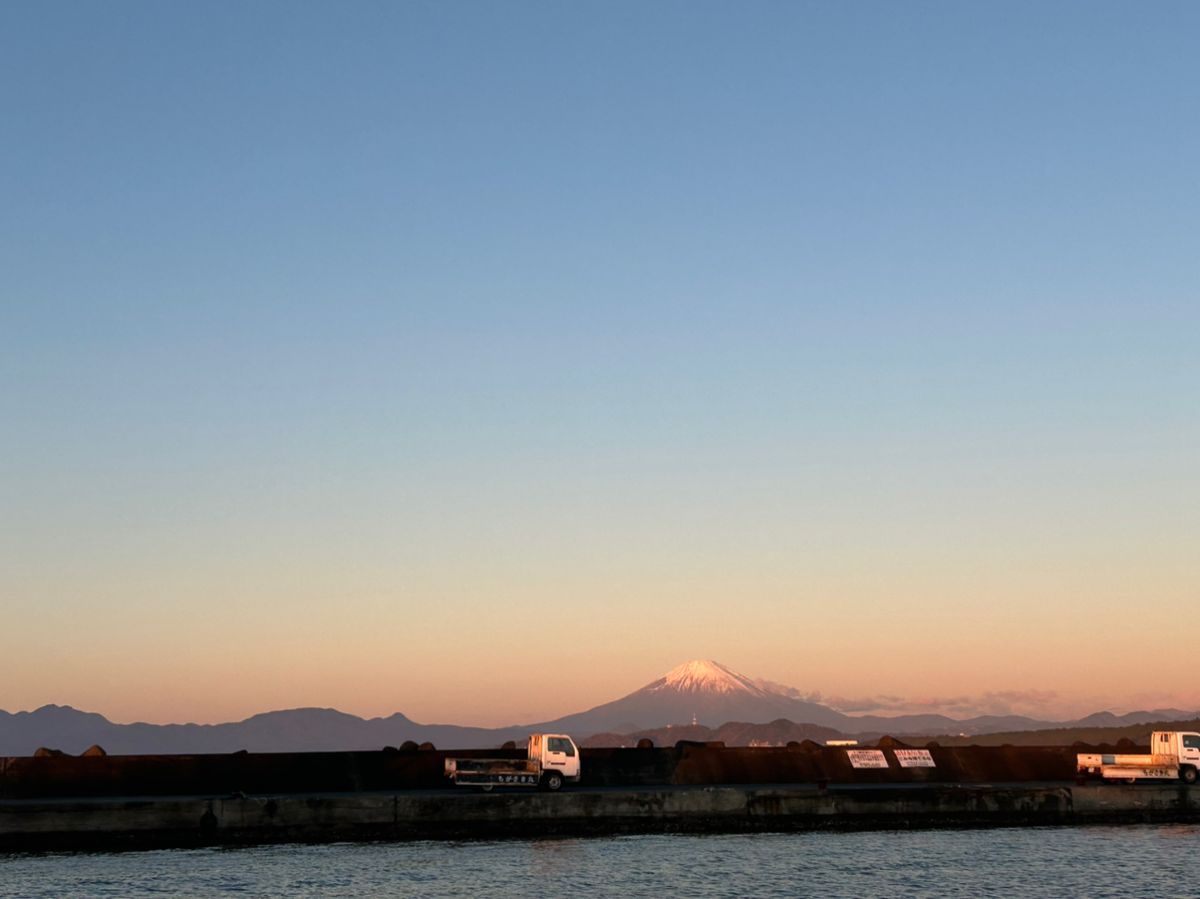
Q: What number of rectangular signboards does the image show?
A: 2